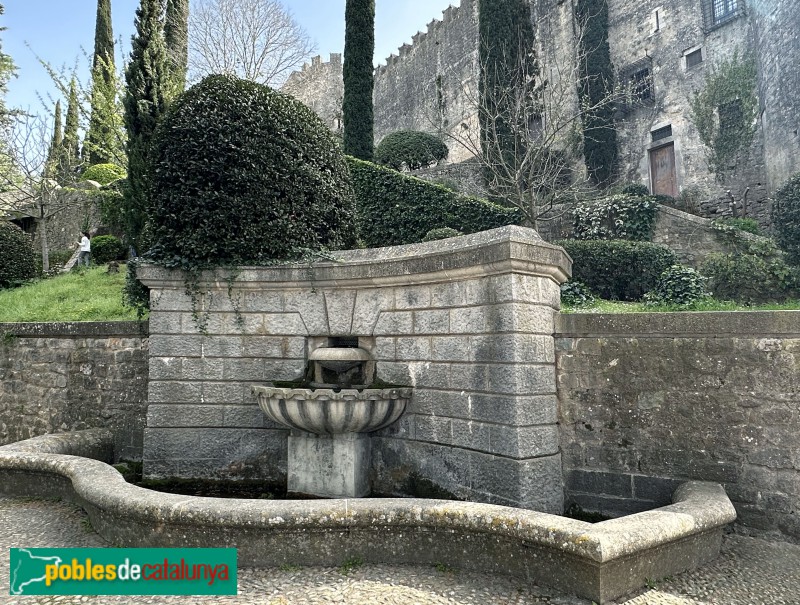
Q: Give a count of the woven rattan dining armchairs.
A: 0